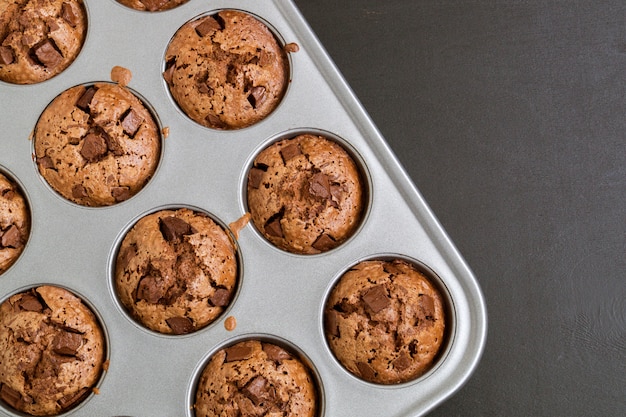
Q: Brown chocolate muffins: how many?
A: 10